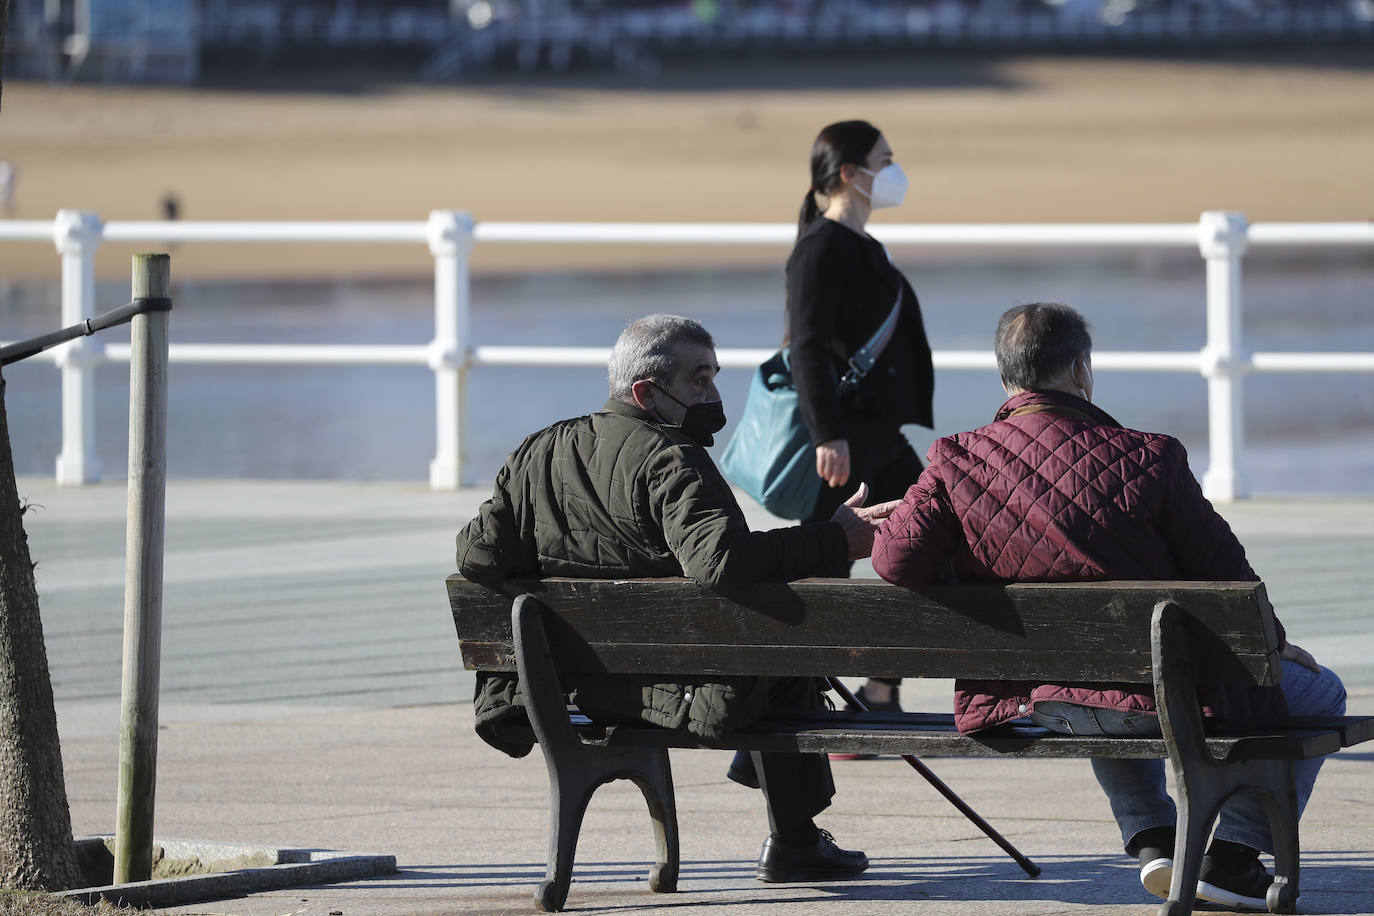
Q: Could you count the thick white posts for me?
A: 3